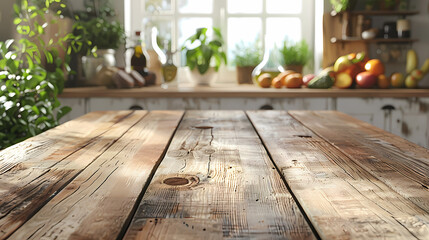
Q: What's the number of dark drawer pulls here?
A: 3